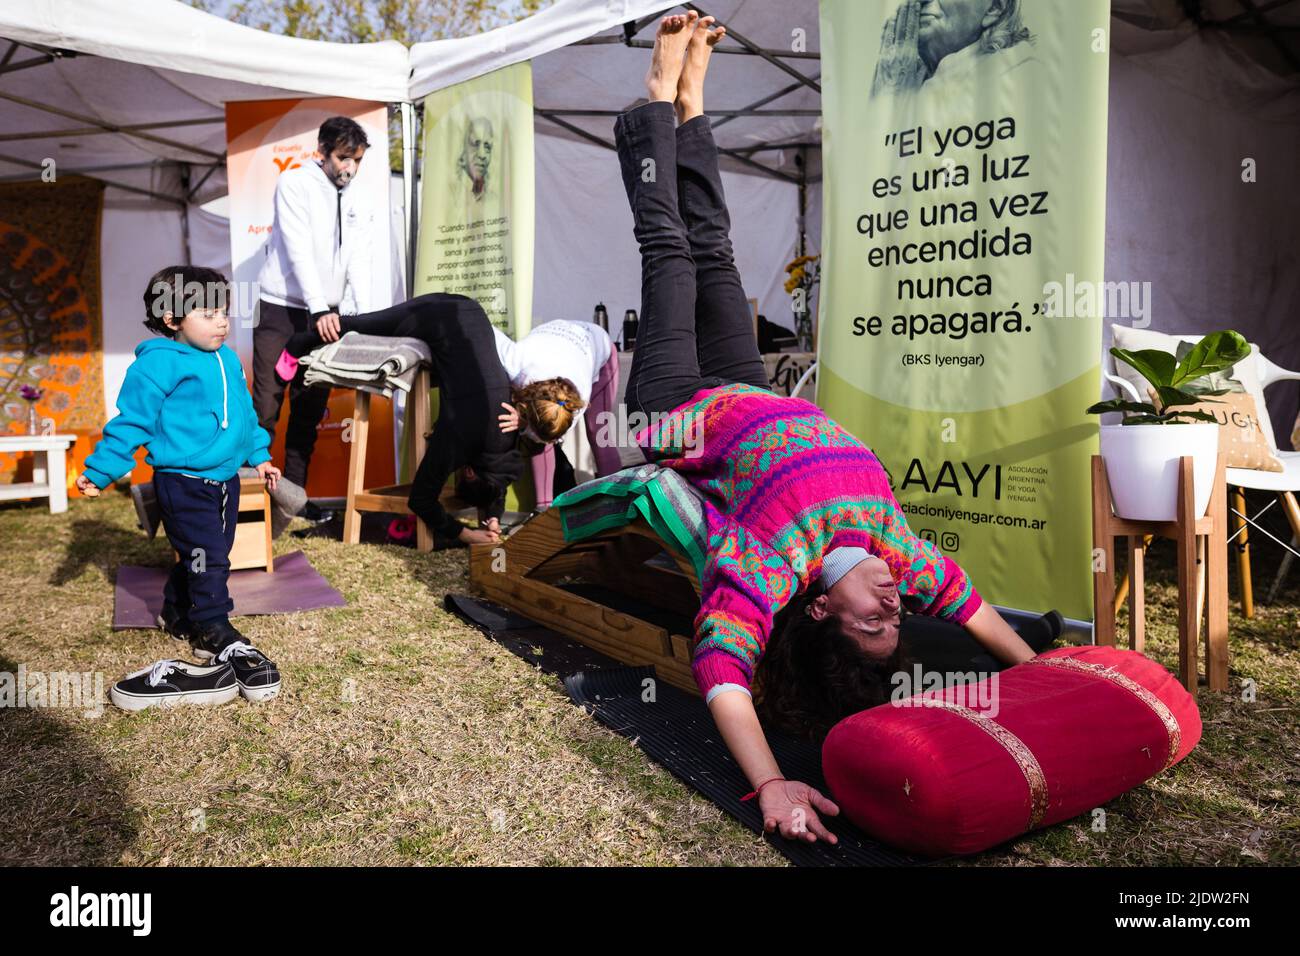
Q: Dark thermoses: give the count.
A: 2